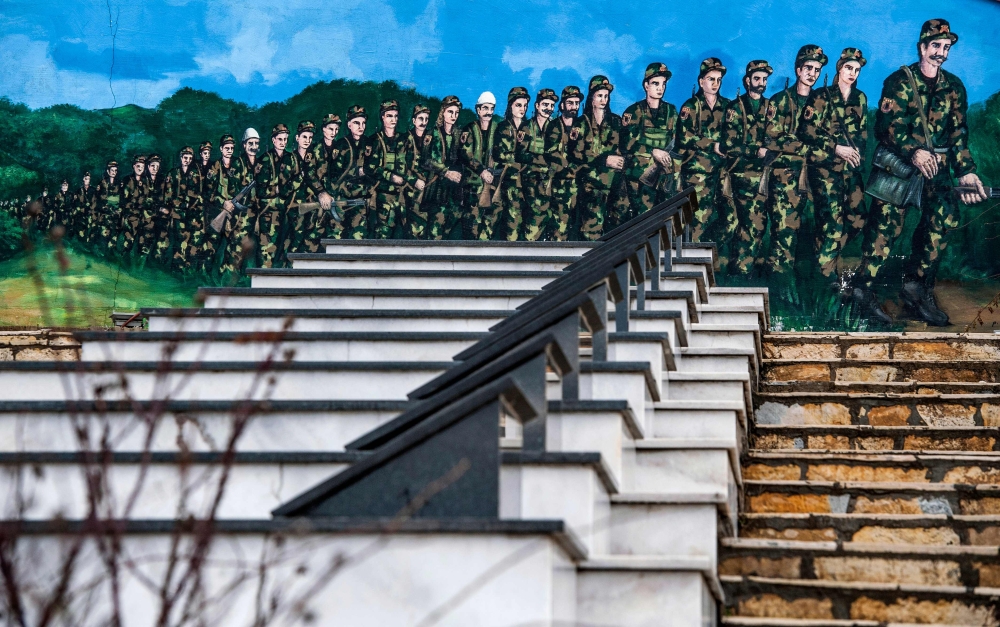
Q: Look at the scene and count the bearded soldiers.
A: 2